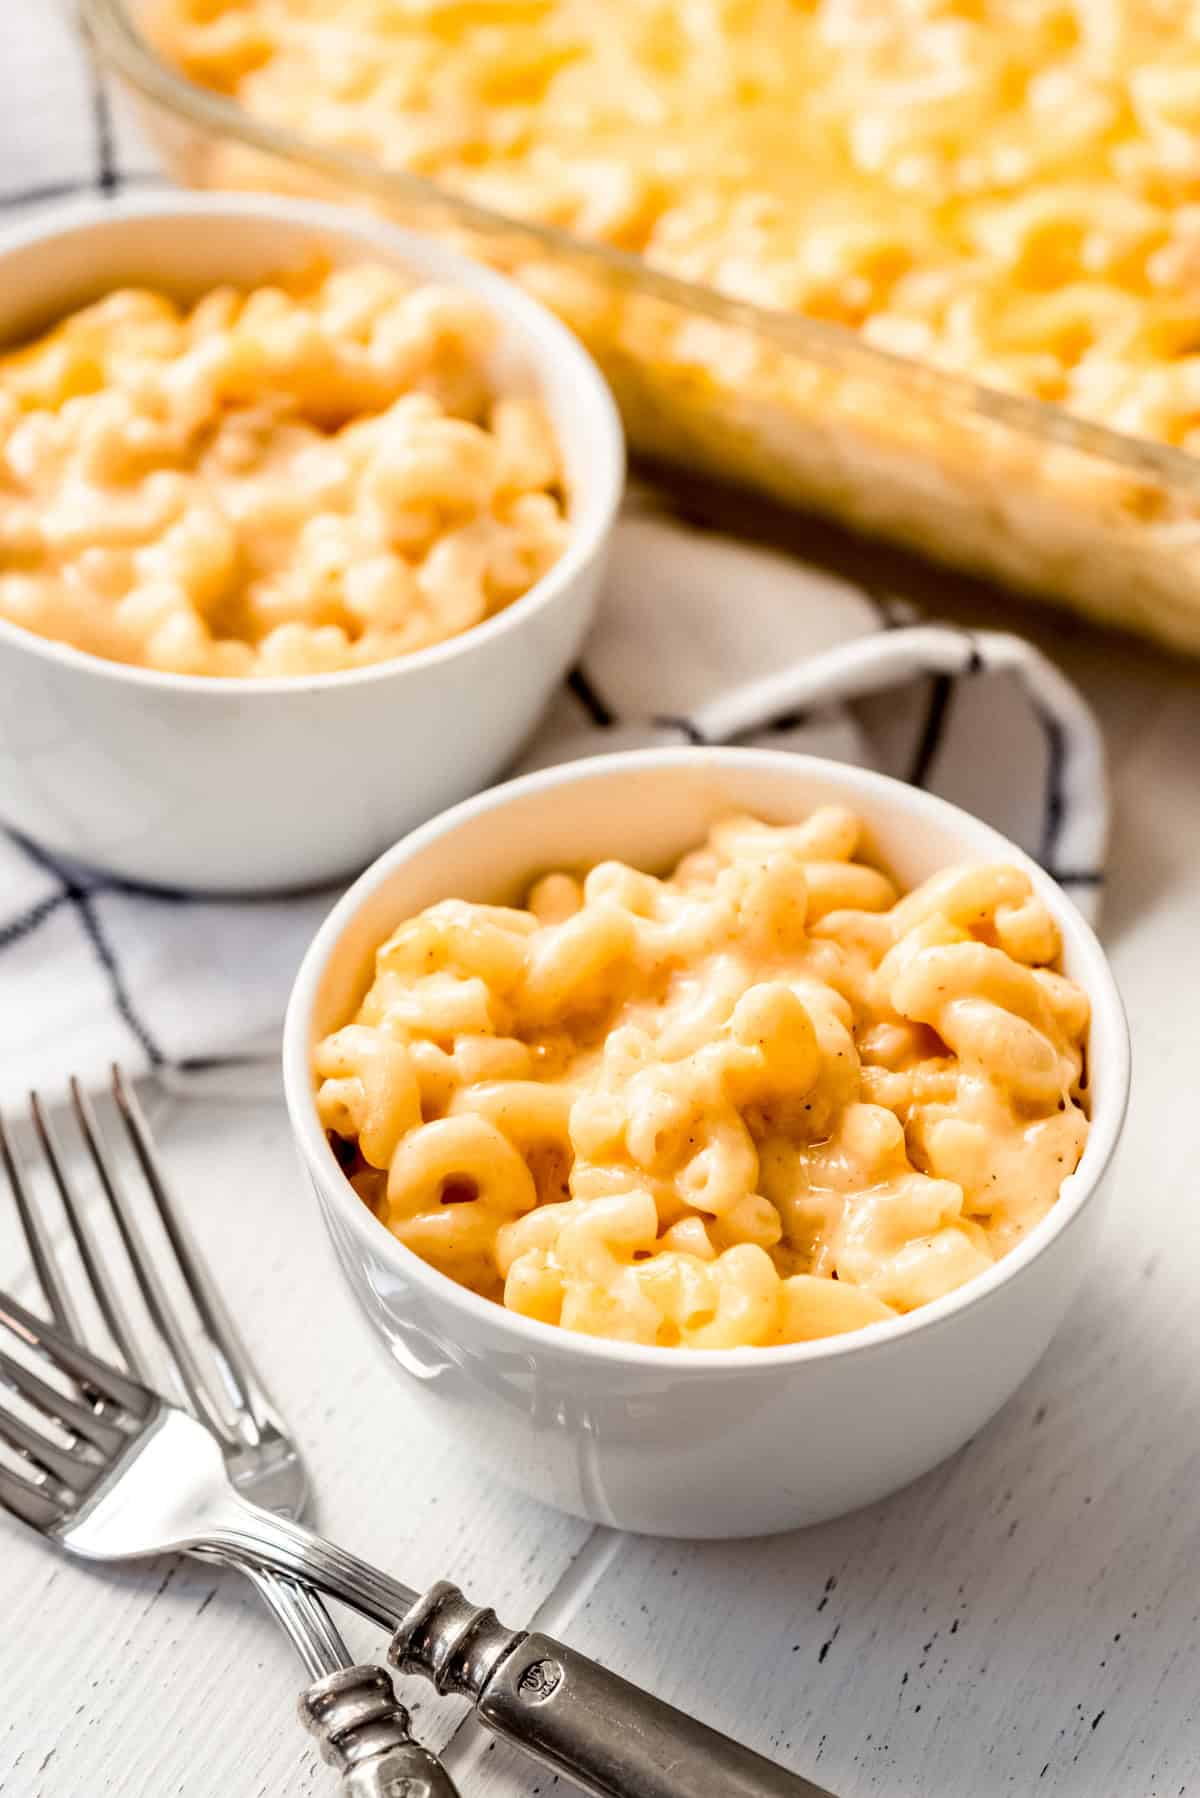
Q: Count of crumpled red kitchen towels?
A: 0